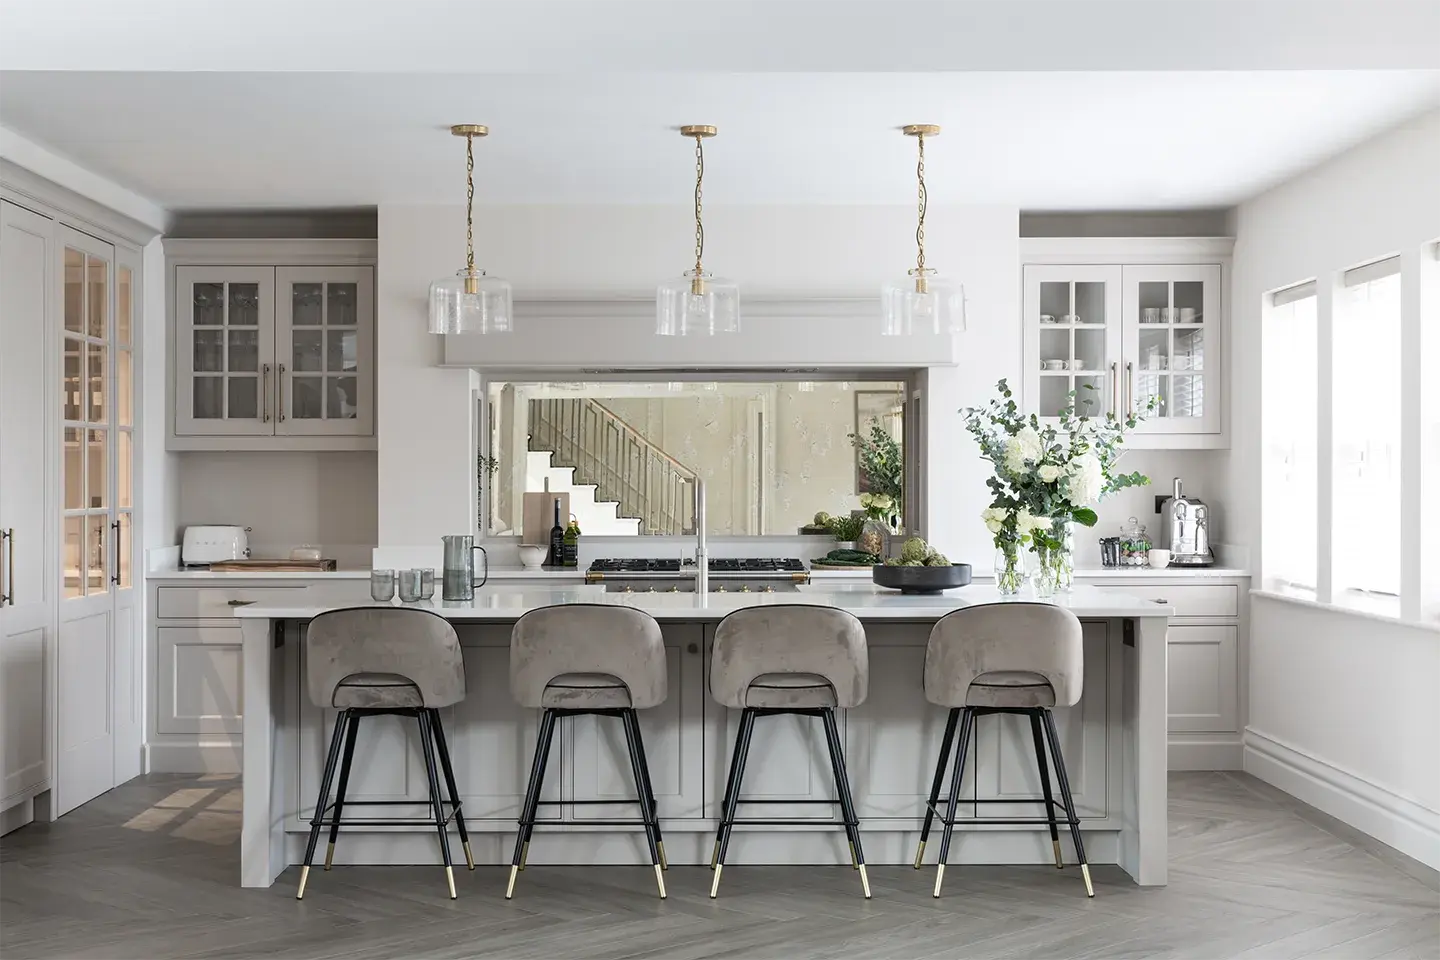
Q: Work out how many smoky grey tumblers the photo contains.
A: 3